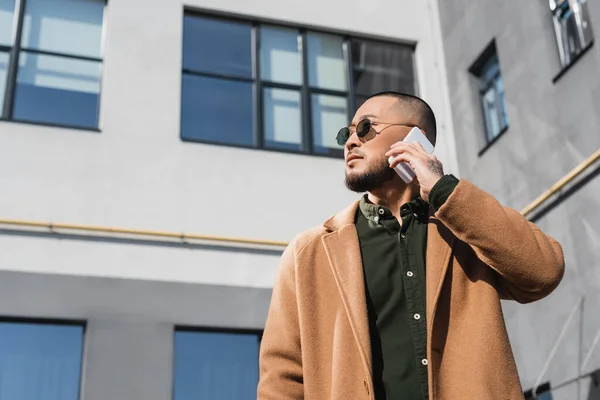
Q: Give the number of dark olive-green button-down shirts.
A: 1